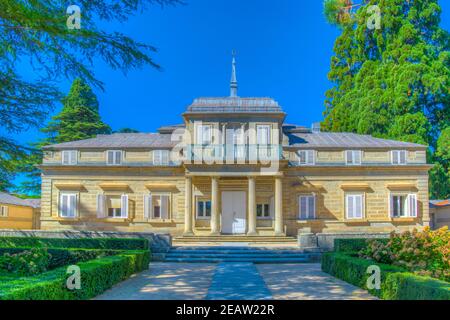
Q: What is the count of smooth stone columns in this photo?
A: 4